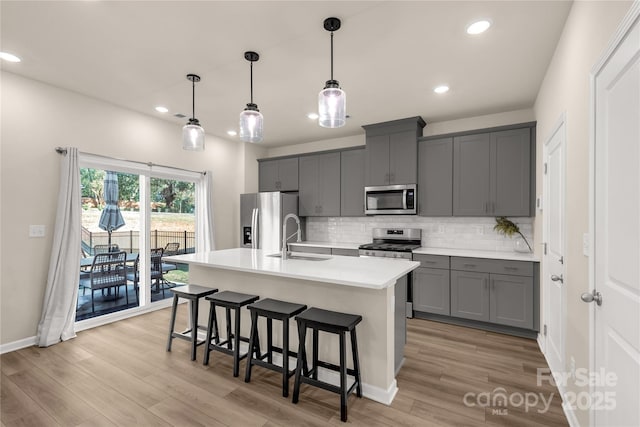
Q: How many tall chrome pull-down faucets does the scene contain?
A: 1